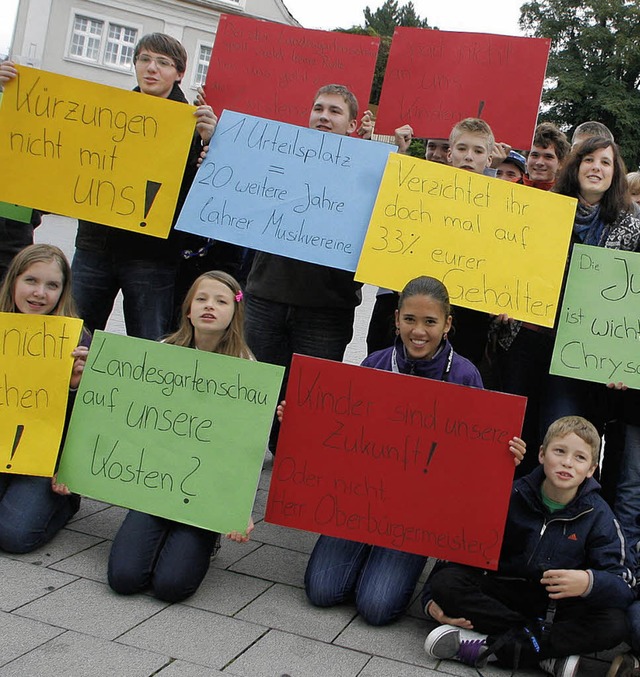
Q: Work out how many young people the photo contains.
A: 13